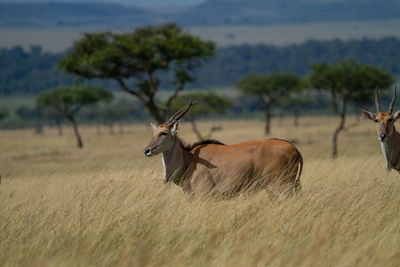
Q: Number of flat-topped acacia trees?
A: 5